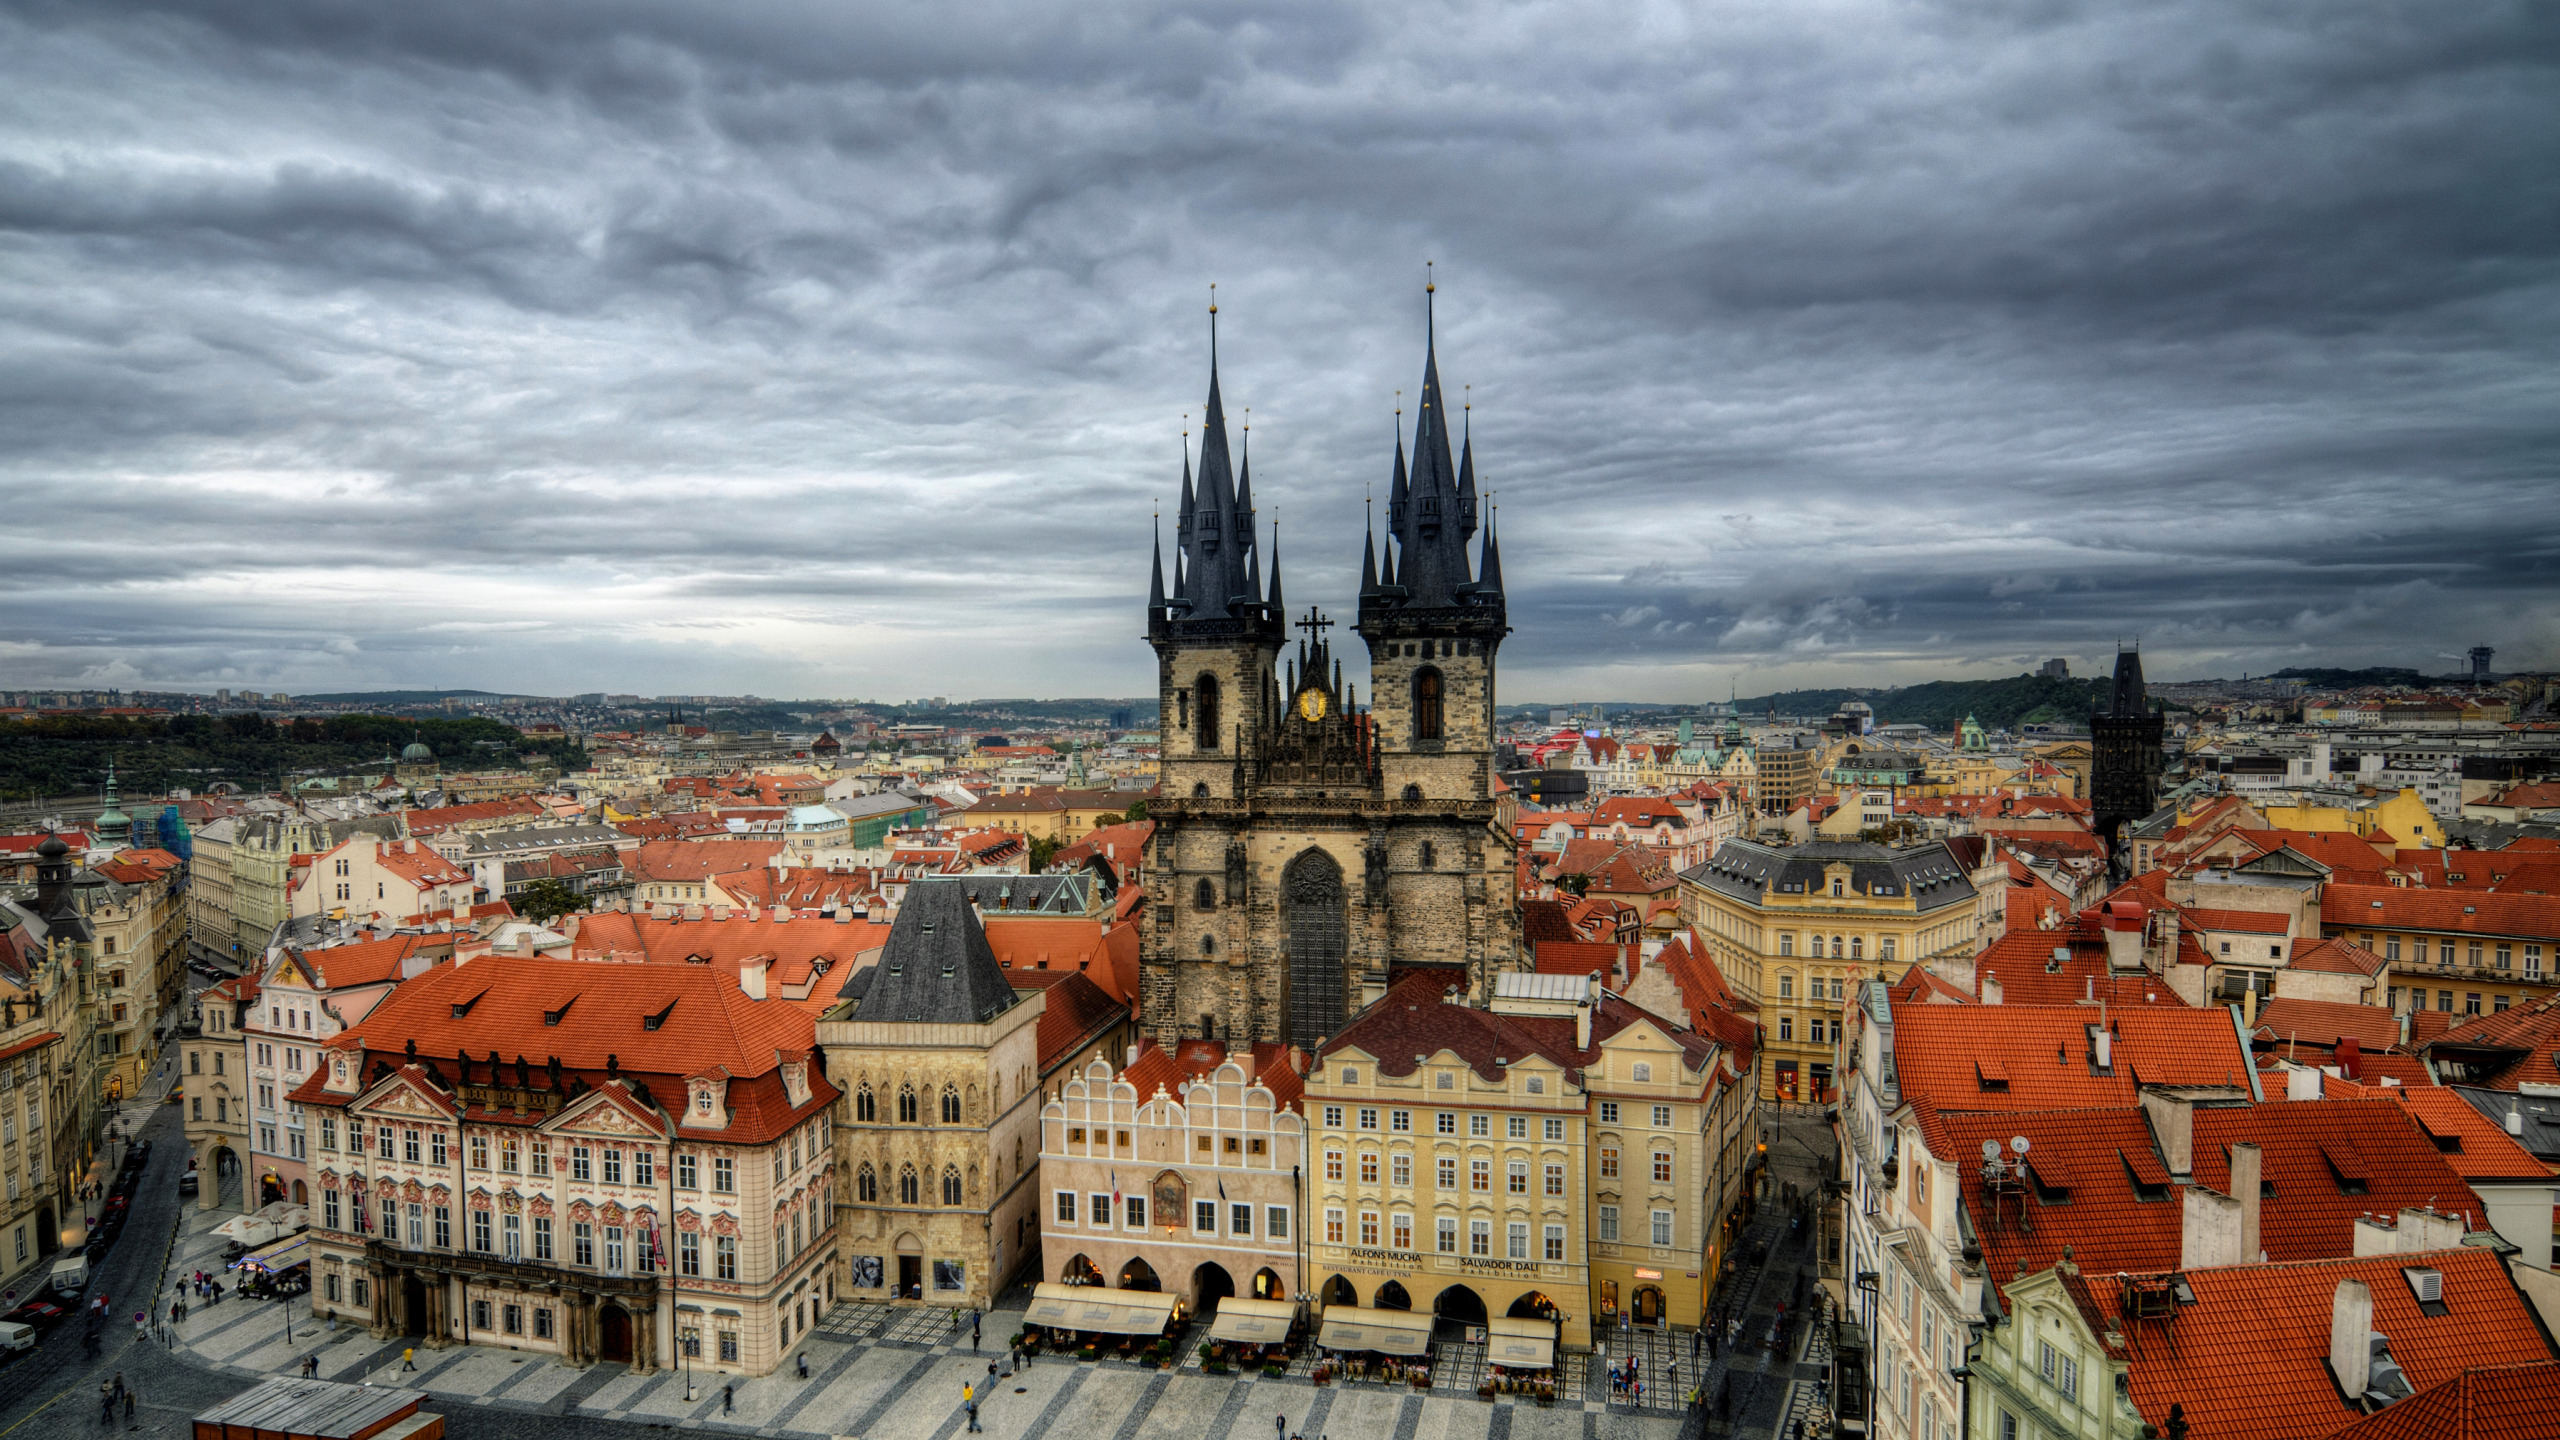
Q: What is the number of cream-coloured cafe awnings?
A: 4